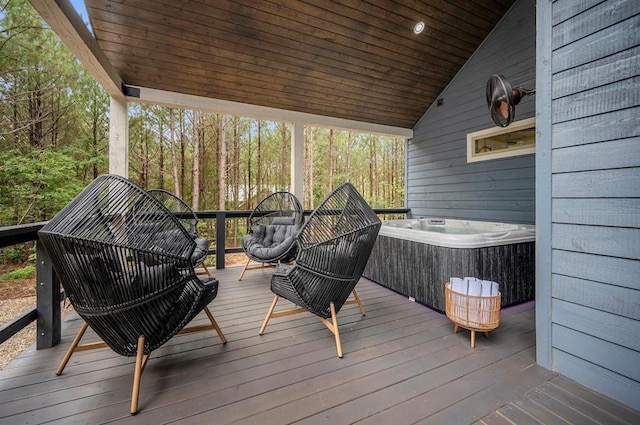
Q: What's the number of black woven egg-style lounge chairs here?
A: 4